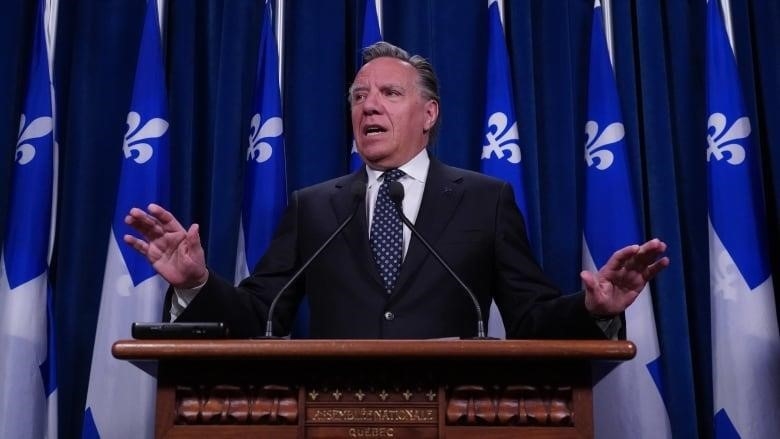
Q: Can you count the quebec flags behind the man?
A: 7